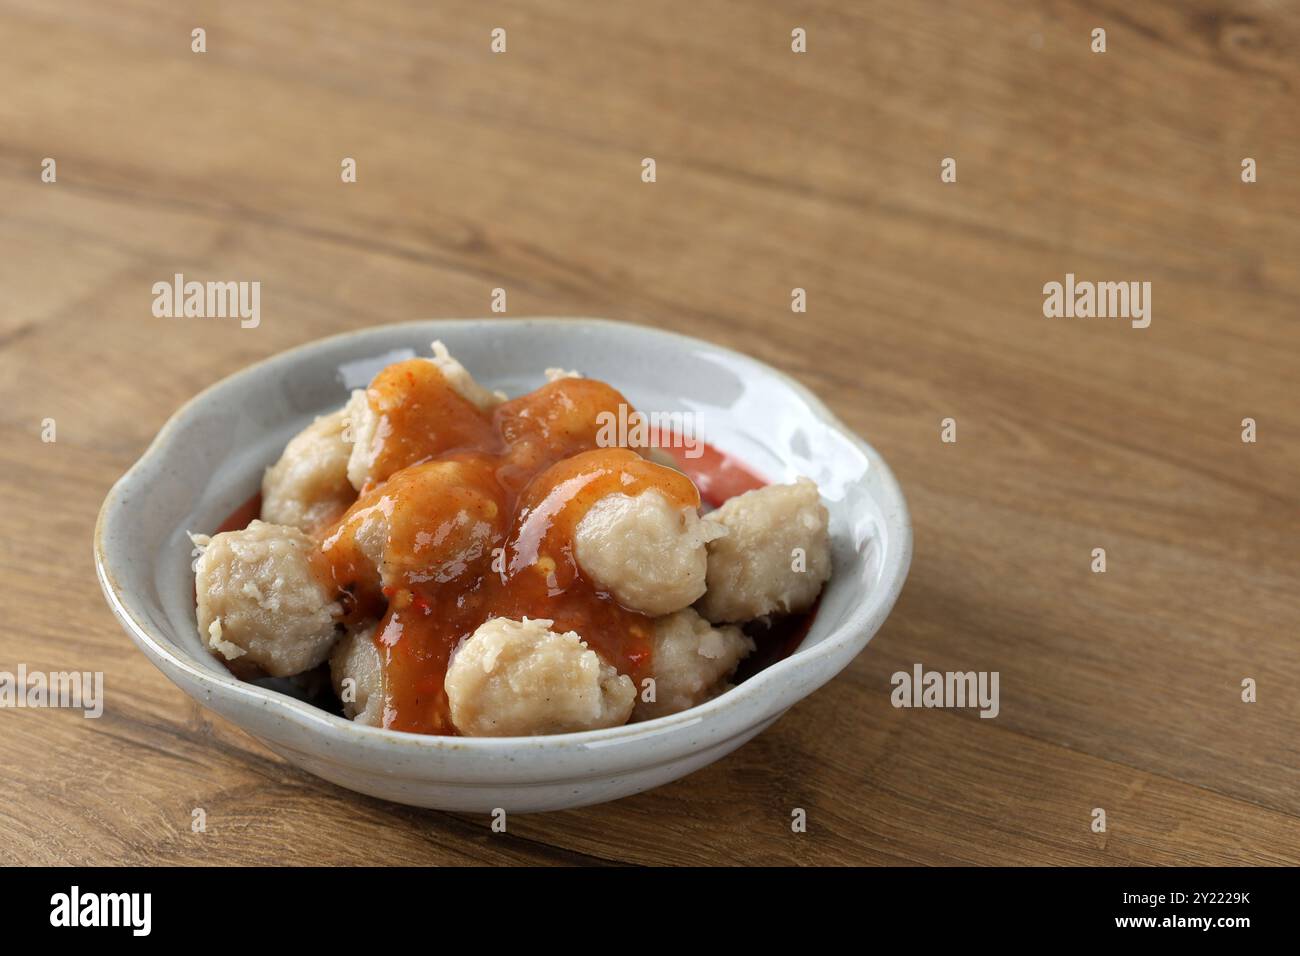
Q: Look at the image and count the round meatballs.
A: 10